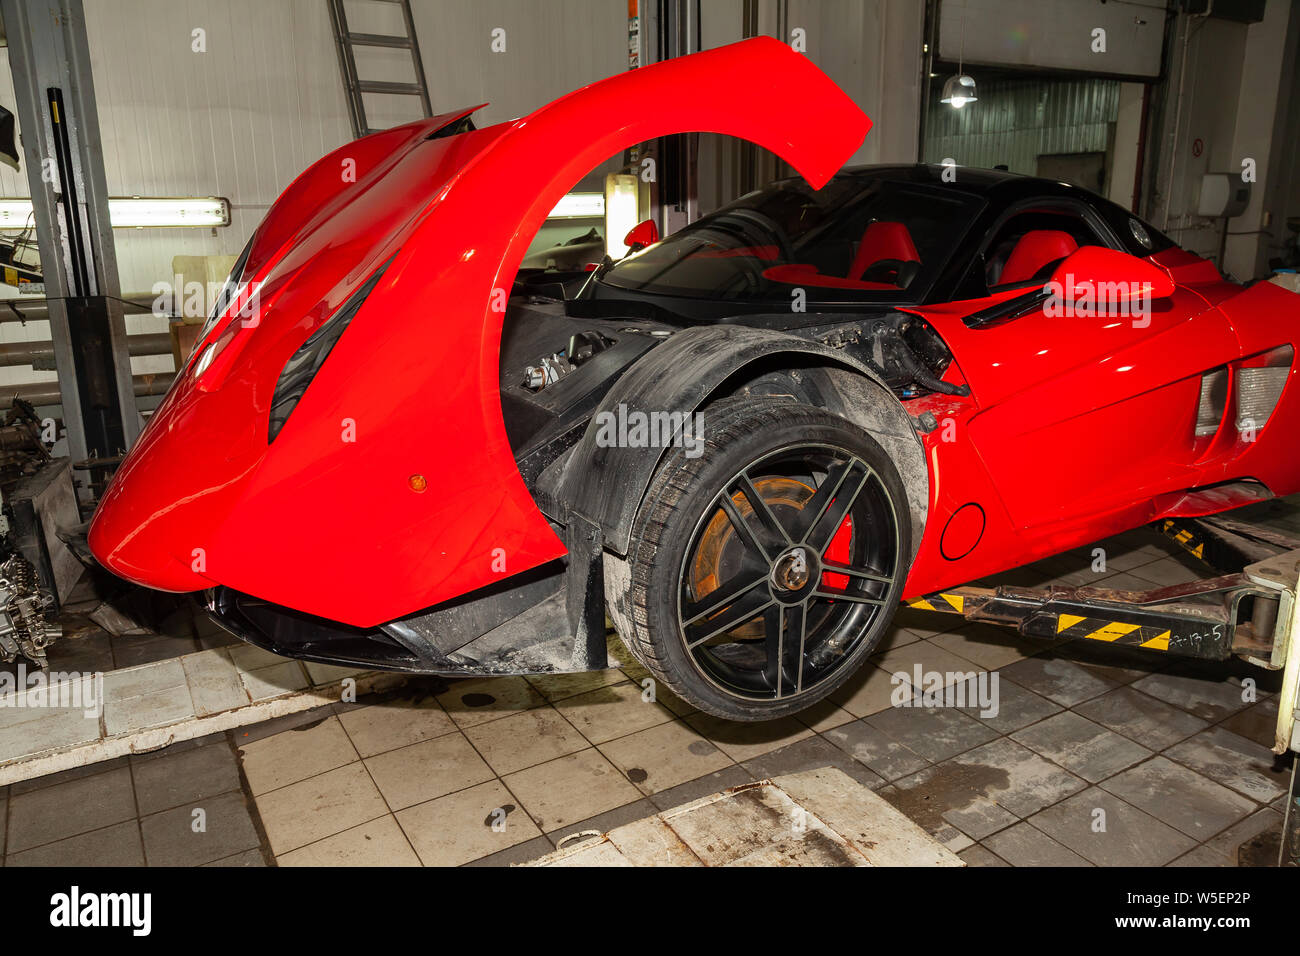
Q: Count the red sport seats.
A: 2